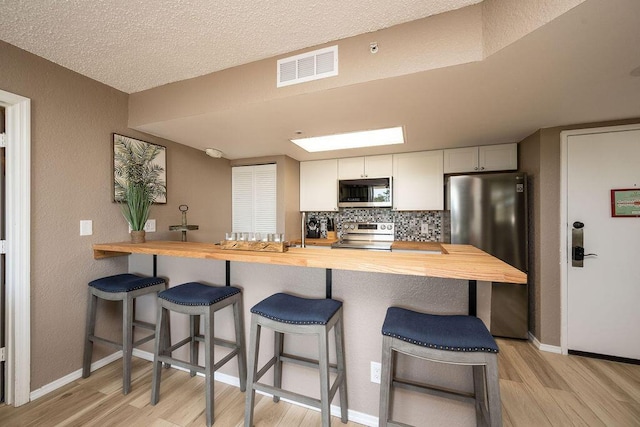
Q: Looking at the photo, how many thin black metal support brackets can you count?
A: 4